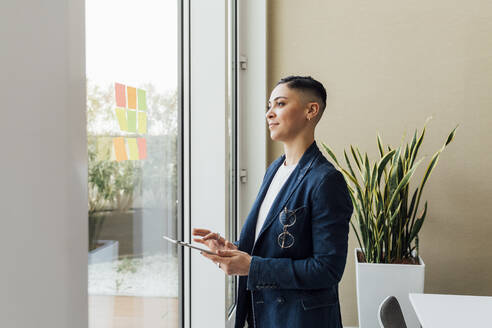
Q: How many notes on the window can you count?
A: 9